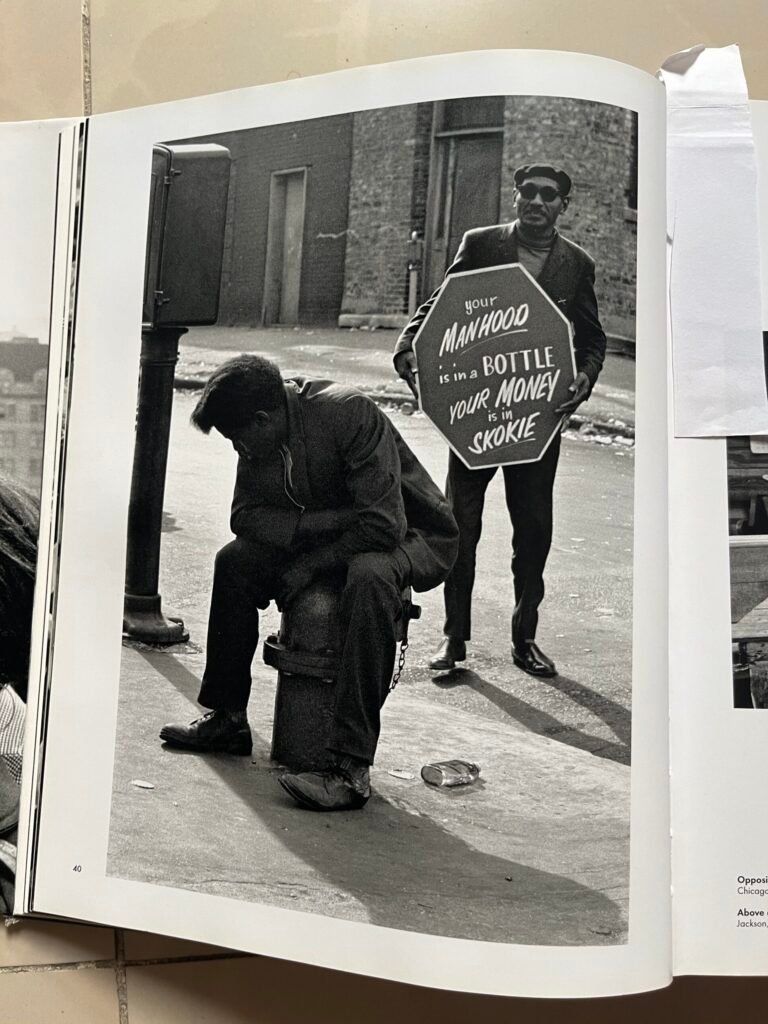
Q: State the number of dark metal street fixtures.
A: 2